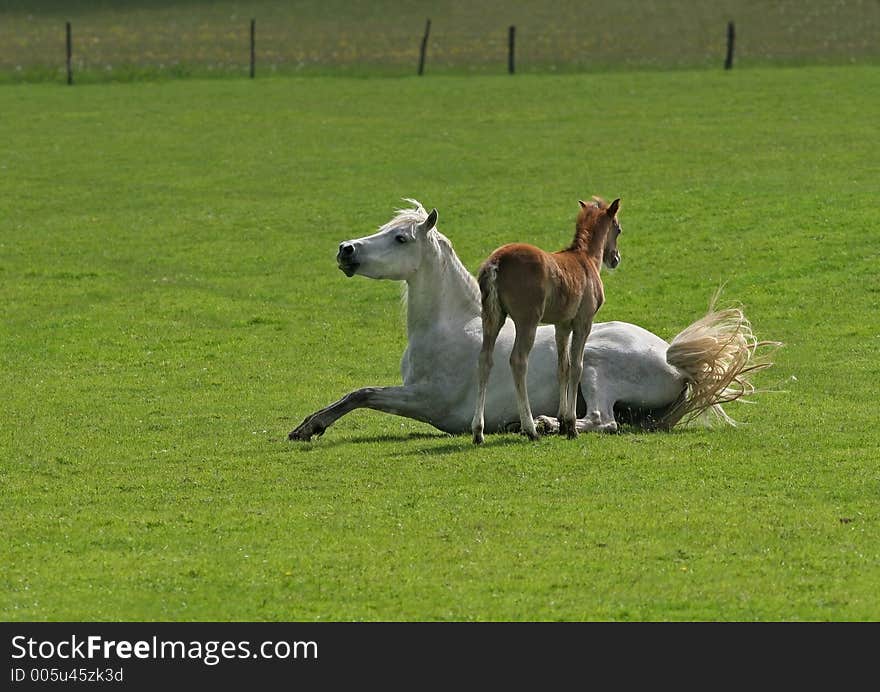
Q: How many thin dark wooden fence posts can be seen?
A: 5